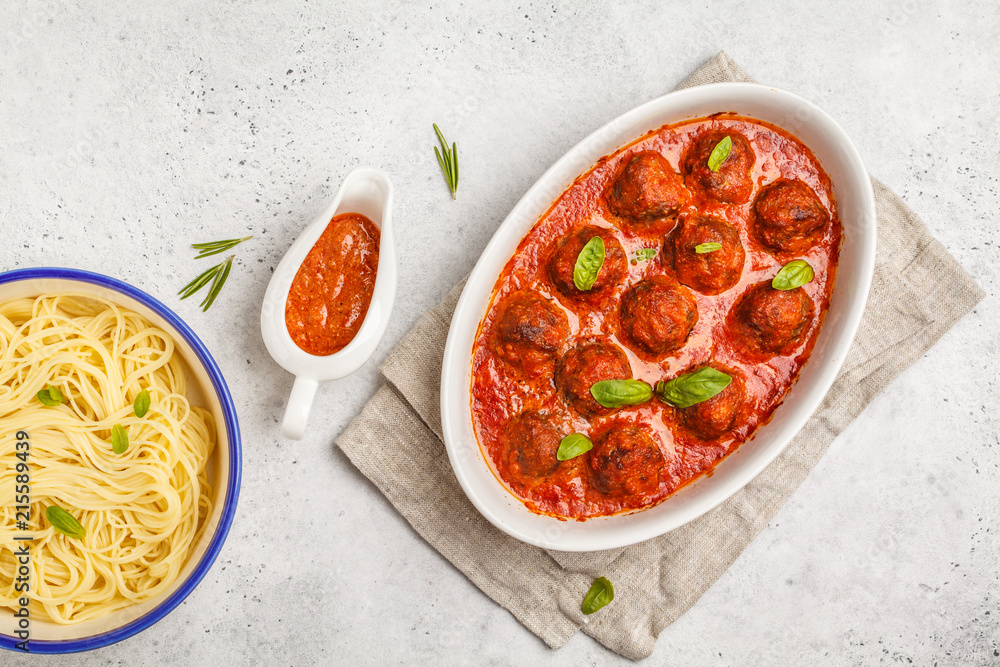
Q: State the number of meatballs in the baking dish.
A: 12